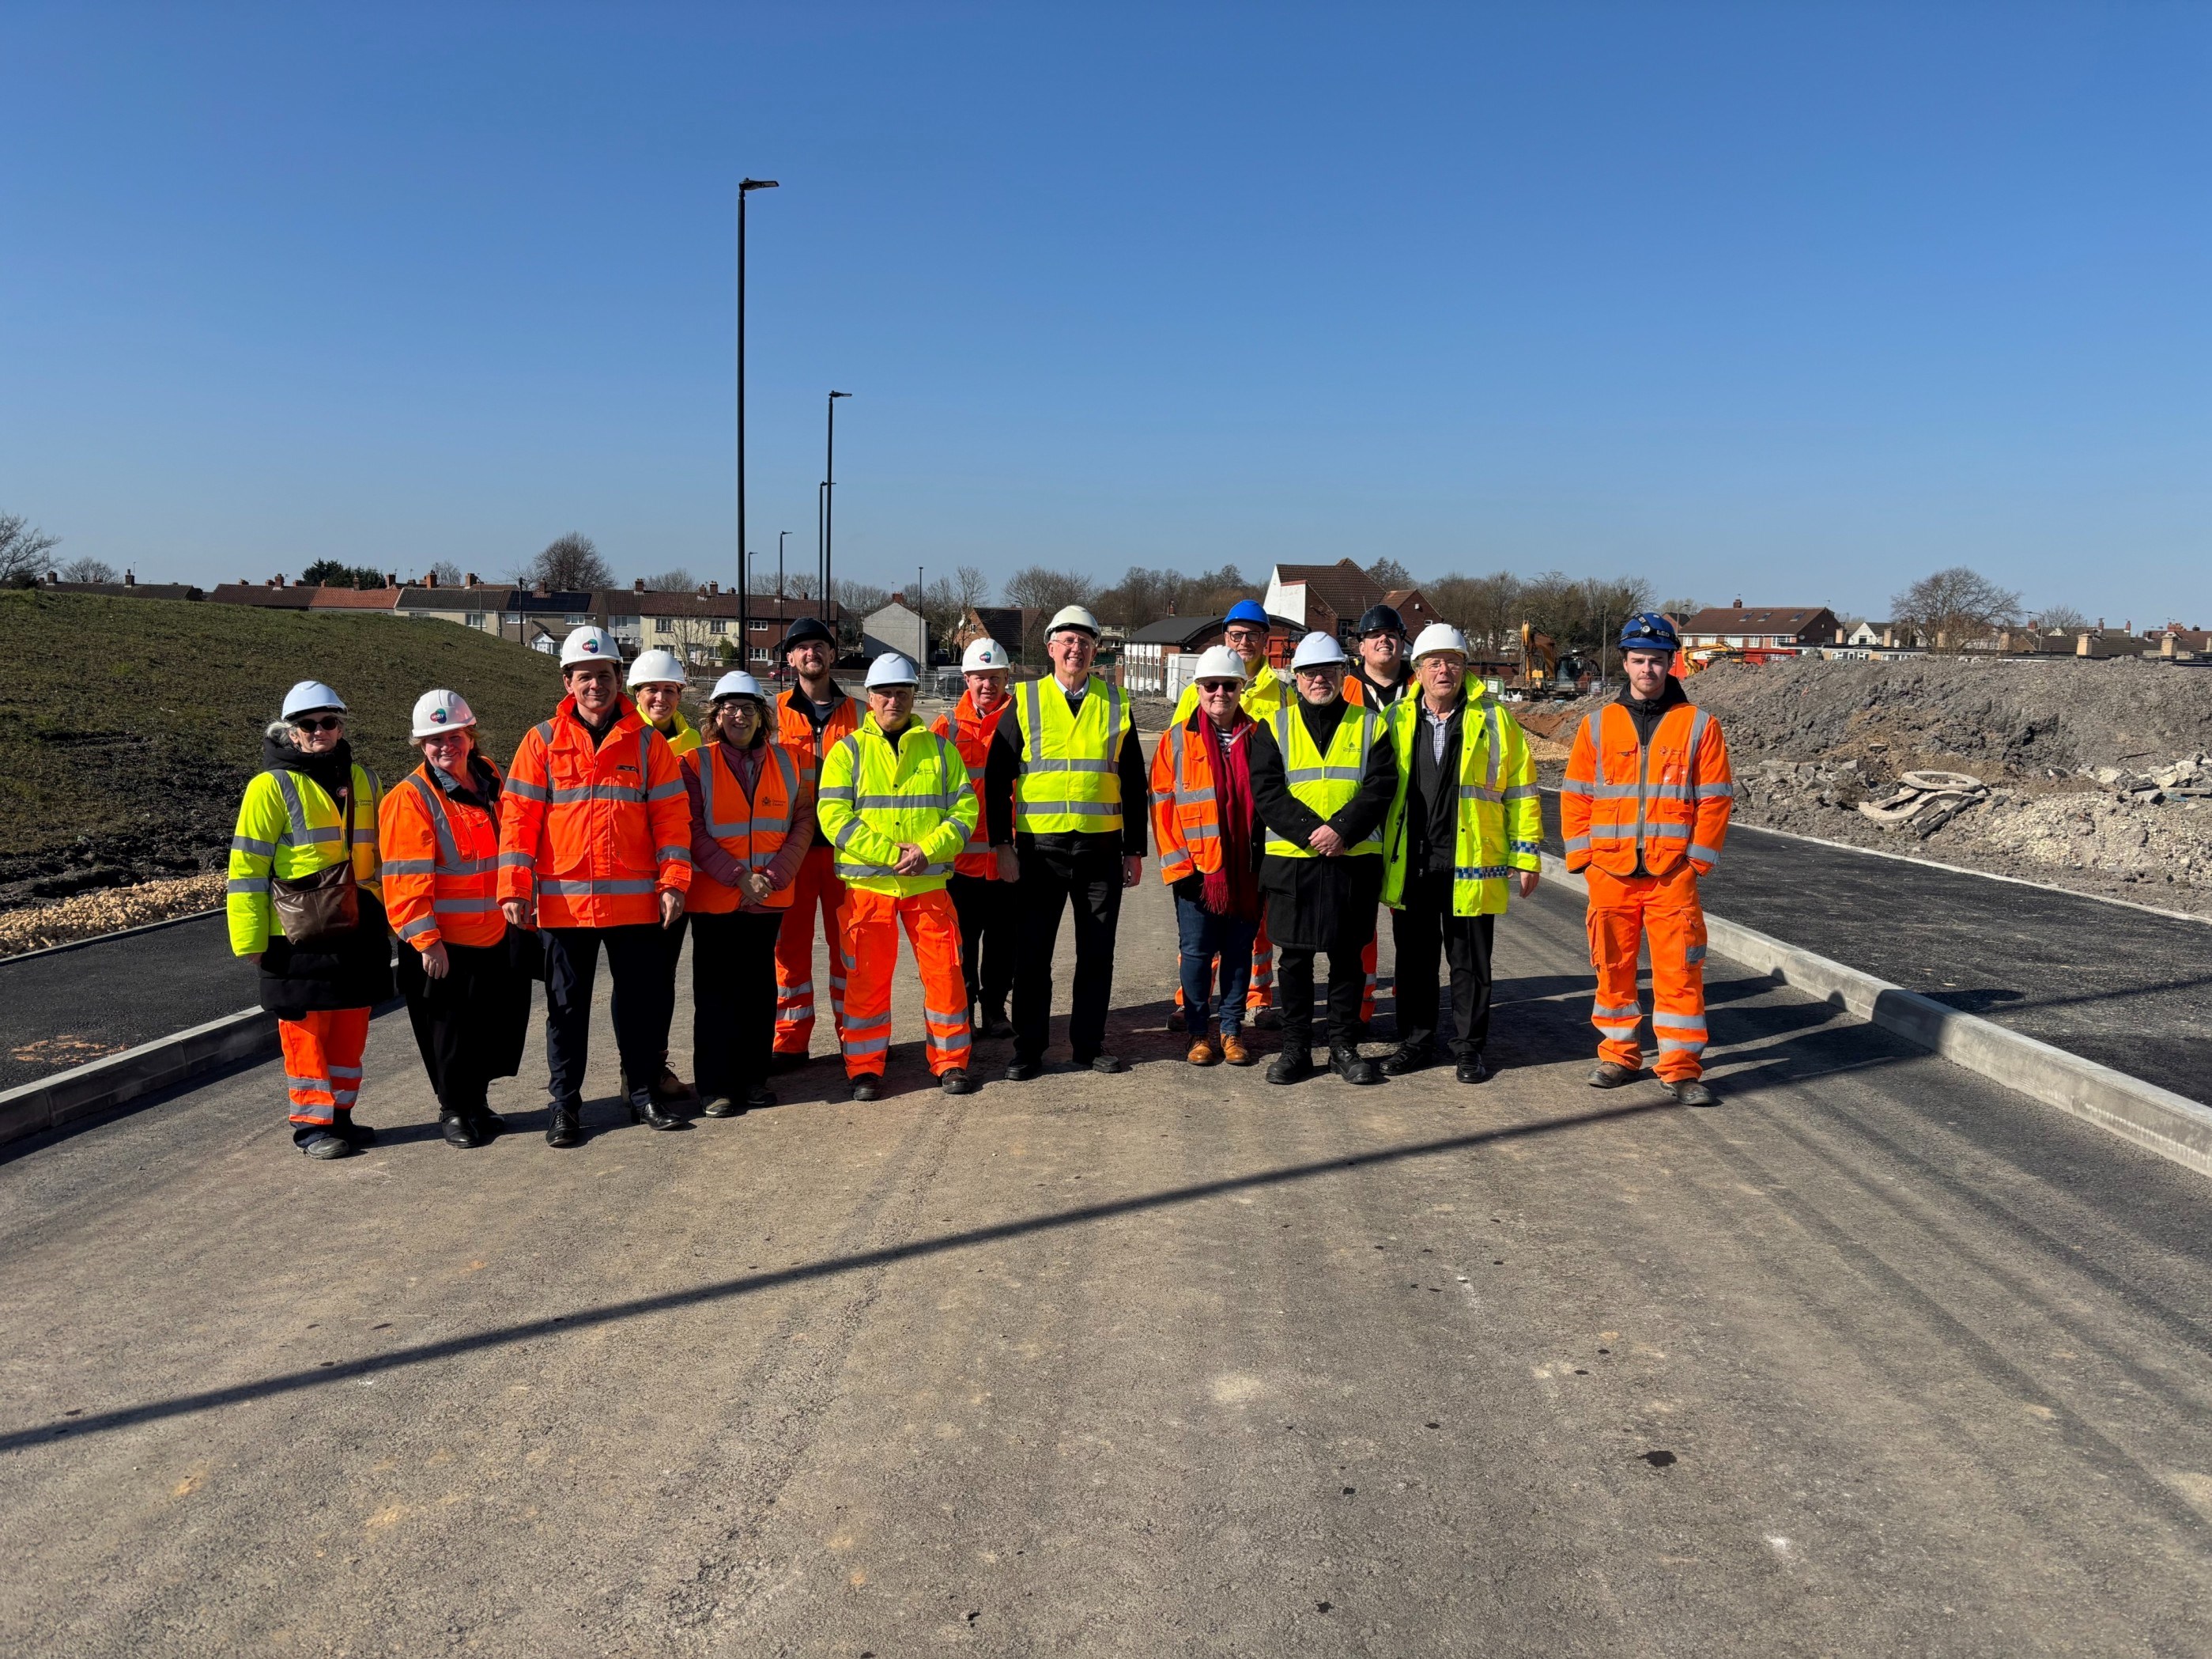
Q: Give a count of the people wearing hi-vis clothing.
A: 15